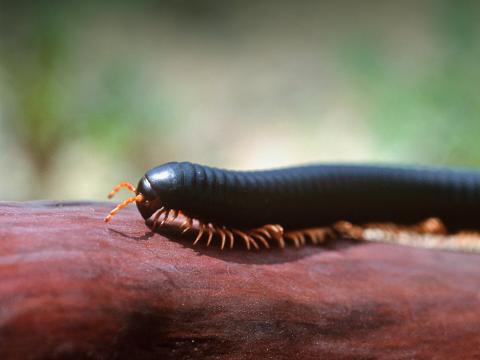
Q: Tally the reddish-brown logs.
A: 1